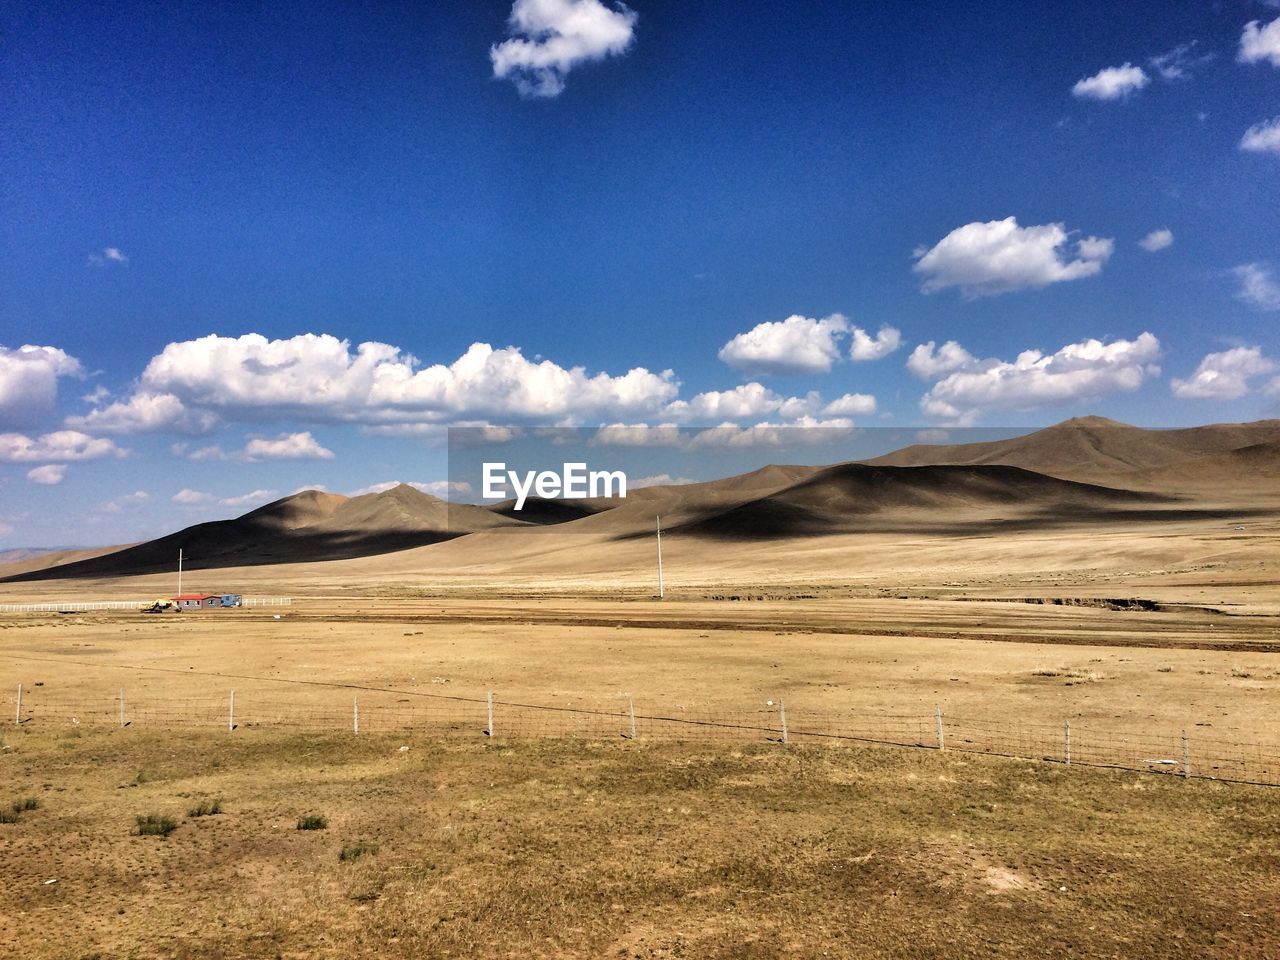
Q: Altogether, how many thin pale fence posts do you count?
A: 10